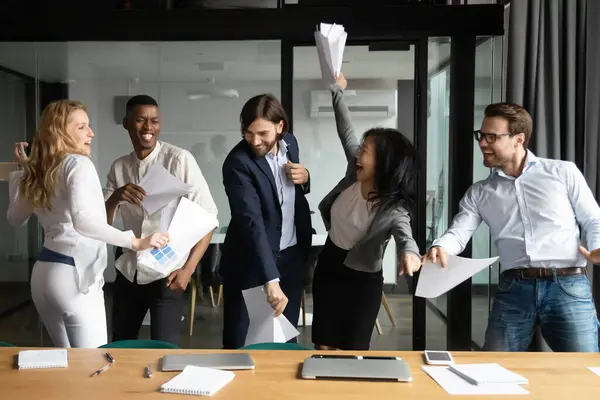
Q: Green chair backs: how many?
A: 3